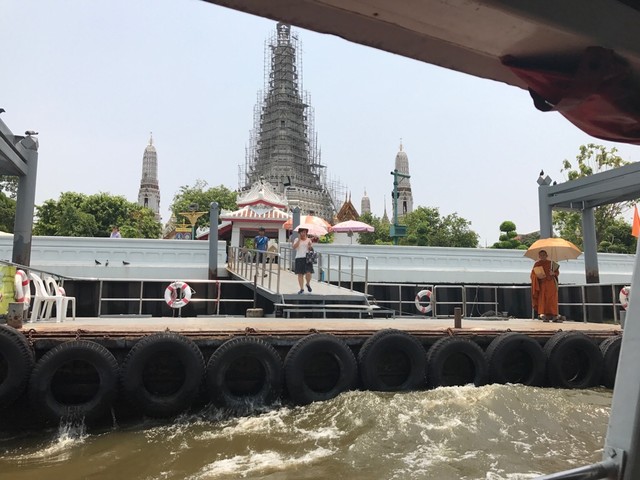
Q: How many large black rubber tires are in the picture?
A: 10